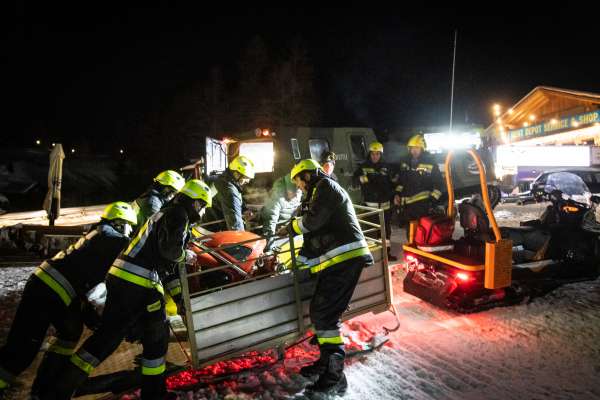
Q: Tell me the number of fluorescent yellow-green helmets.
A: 7